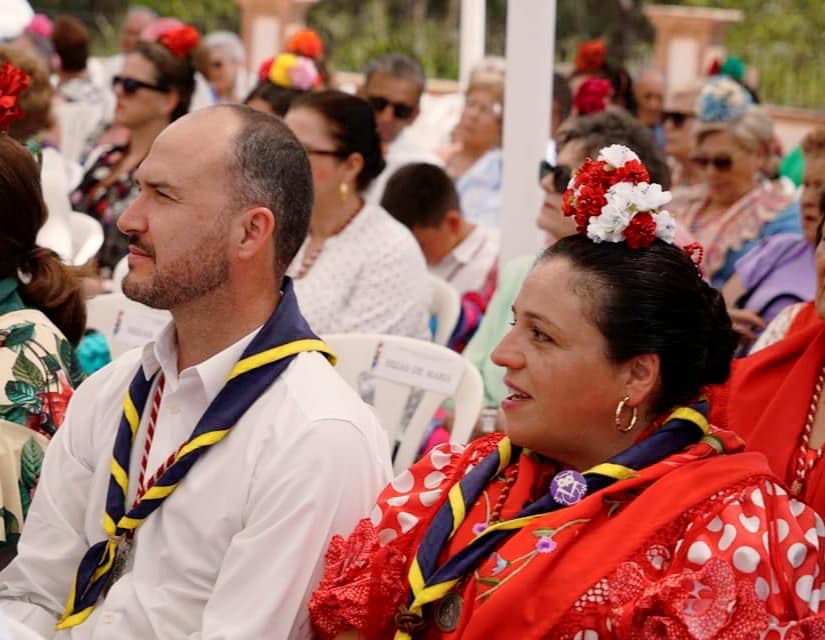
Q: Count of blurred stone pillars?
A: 2